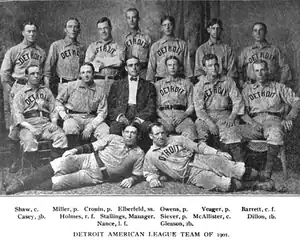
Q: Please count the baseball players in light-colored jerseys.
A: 14